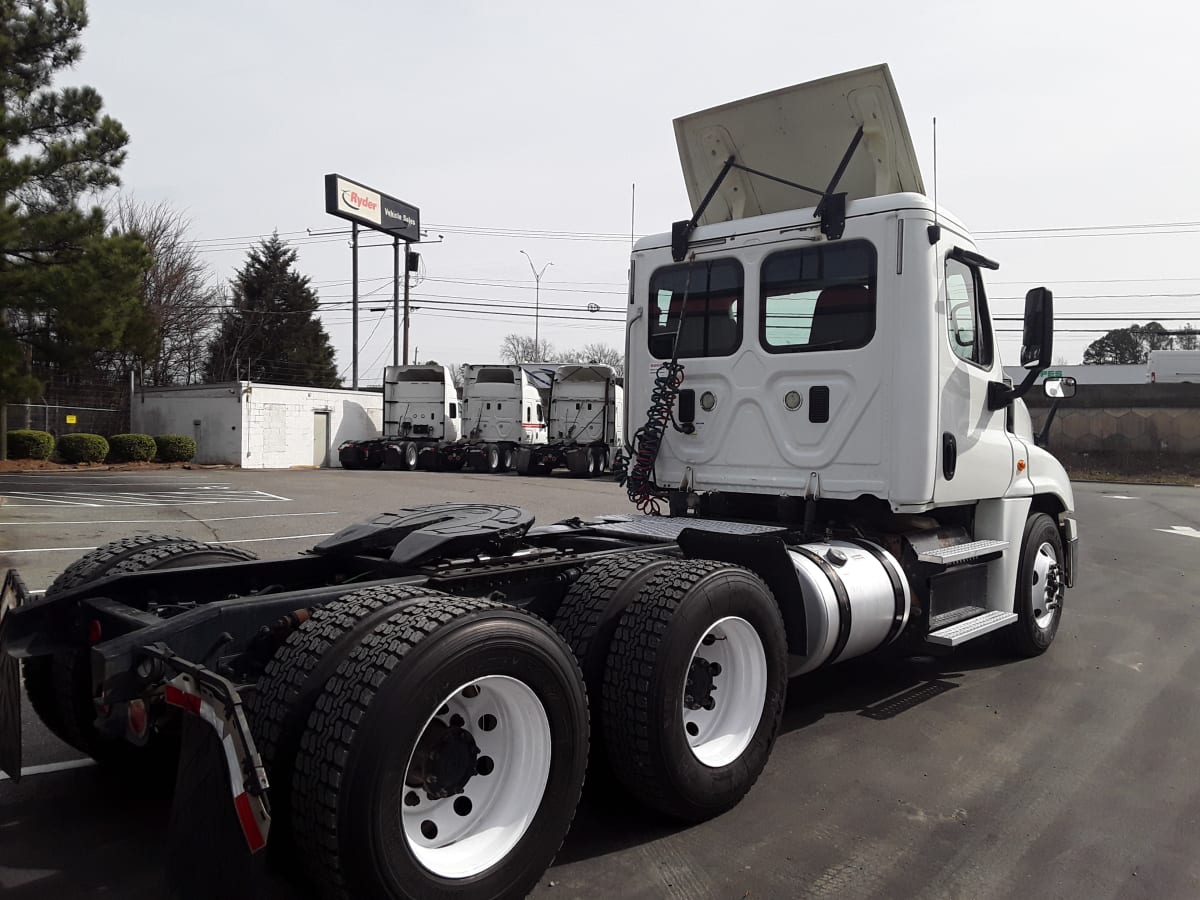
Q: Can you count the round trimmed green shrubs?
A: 4